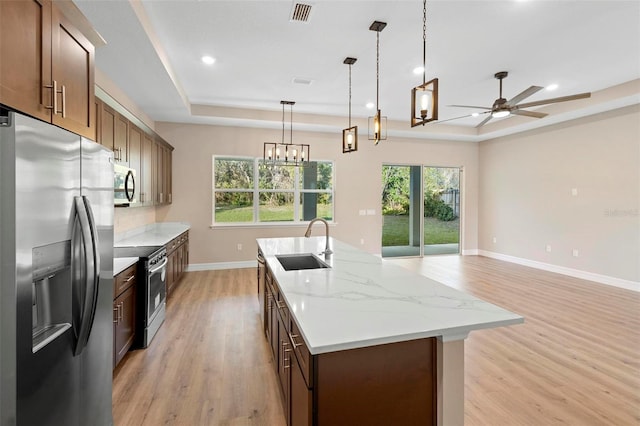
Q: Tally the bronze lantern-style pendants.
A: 3